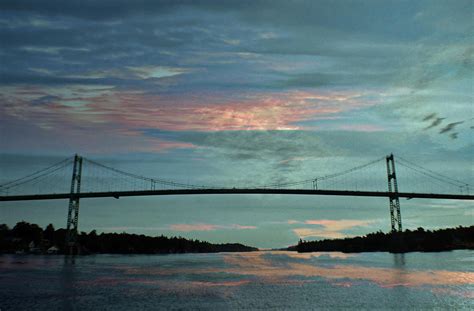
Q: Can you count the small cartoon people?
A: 0